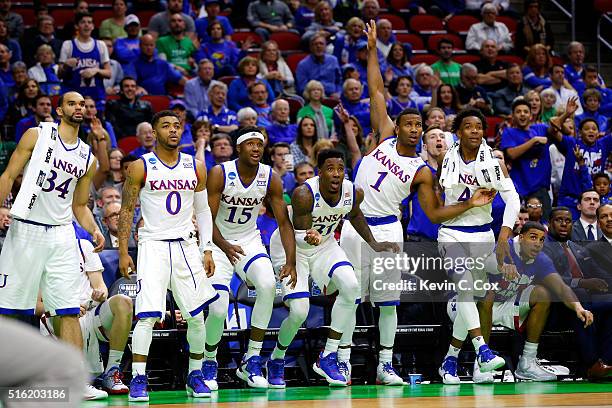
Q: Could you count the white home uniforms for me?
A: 6